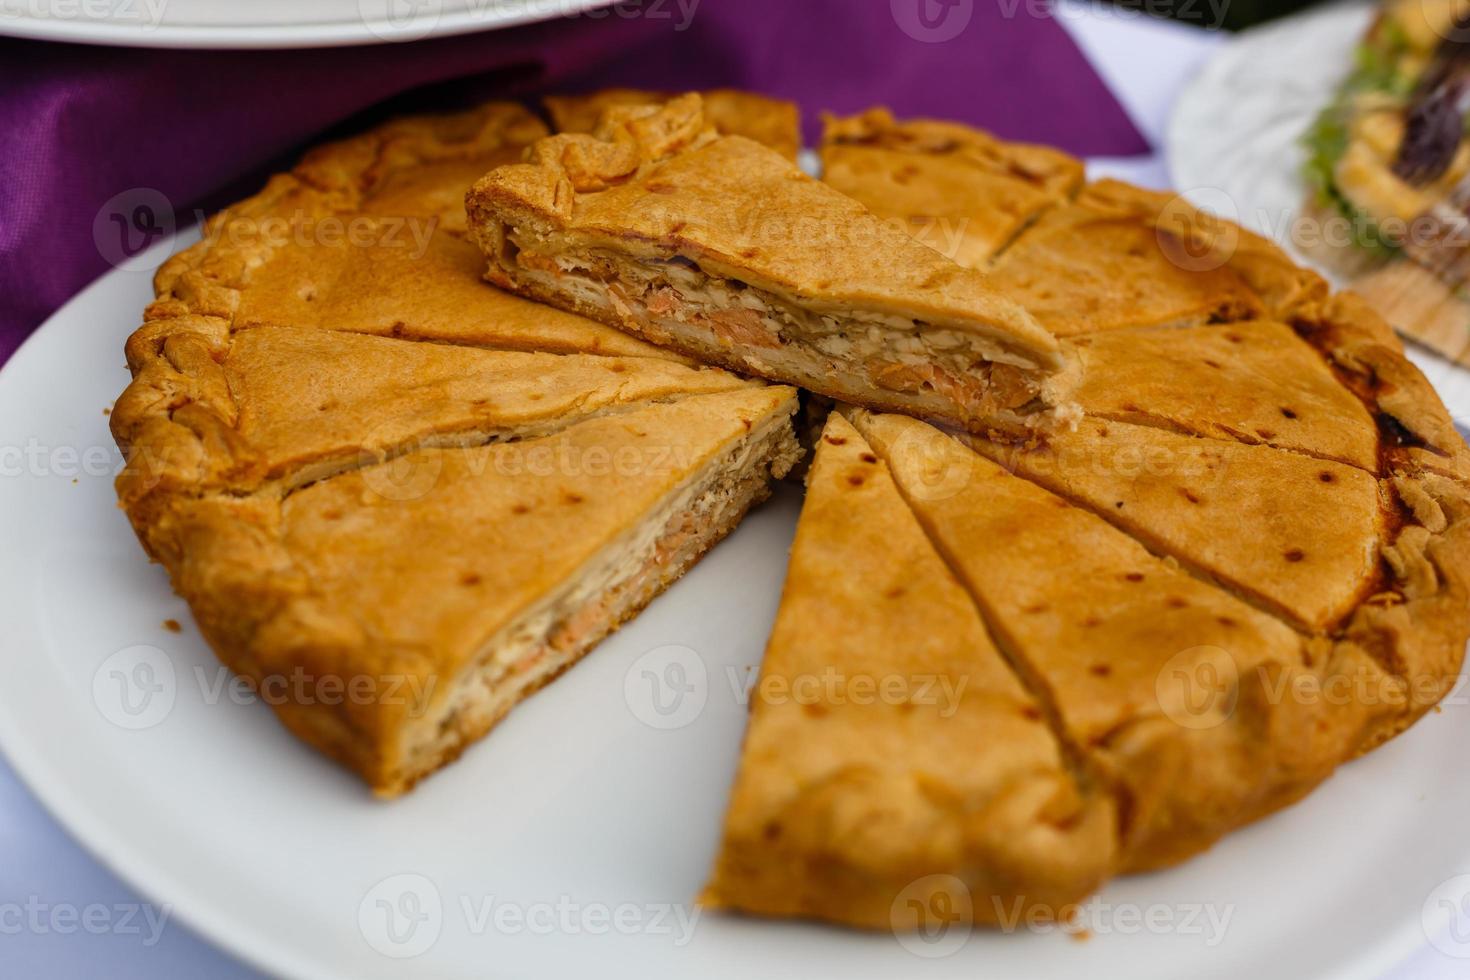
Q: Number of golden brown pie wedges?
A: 12